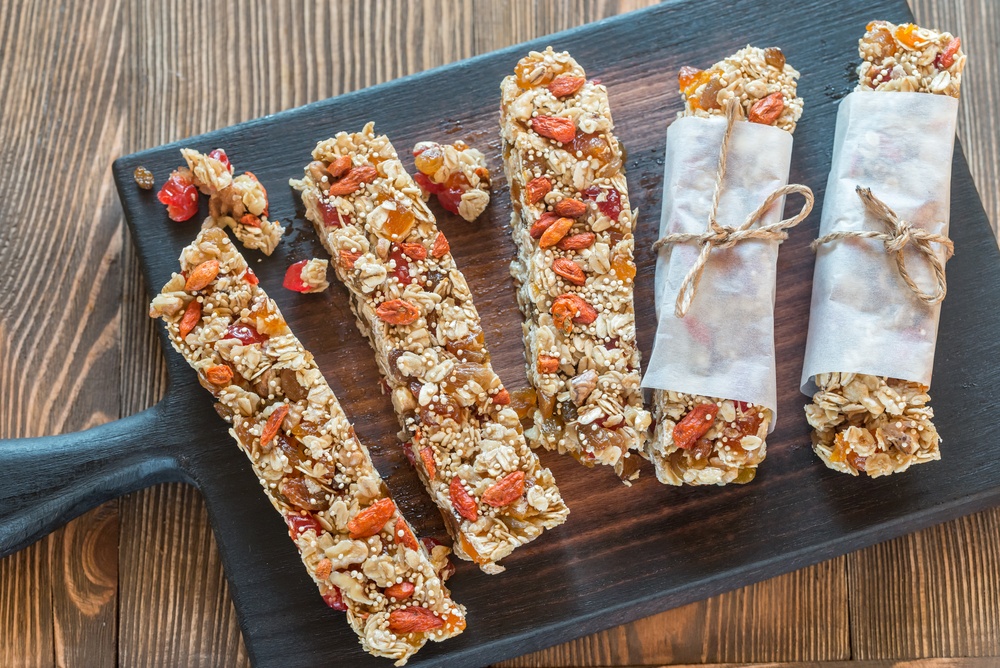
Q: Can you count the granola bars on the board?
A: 5